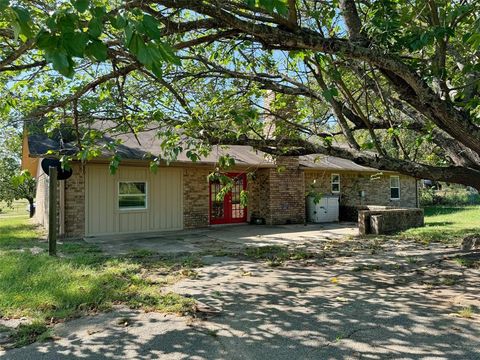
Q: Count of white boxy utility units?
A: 1